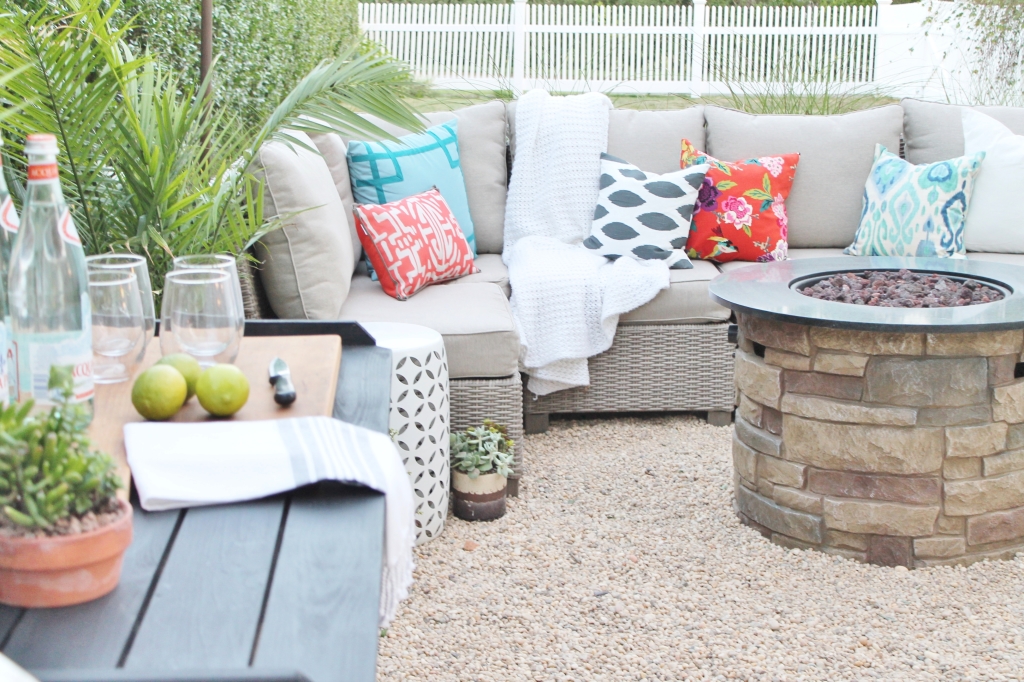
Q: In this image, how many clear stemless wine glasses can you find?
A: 4